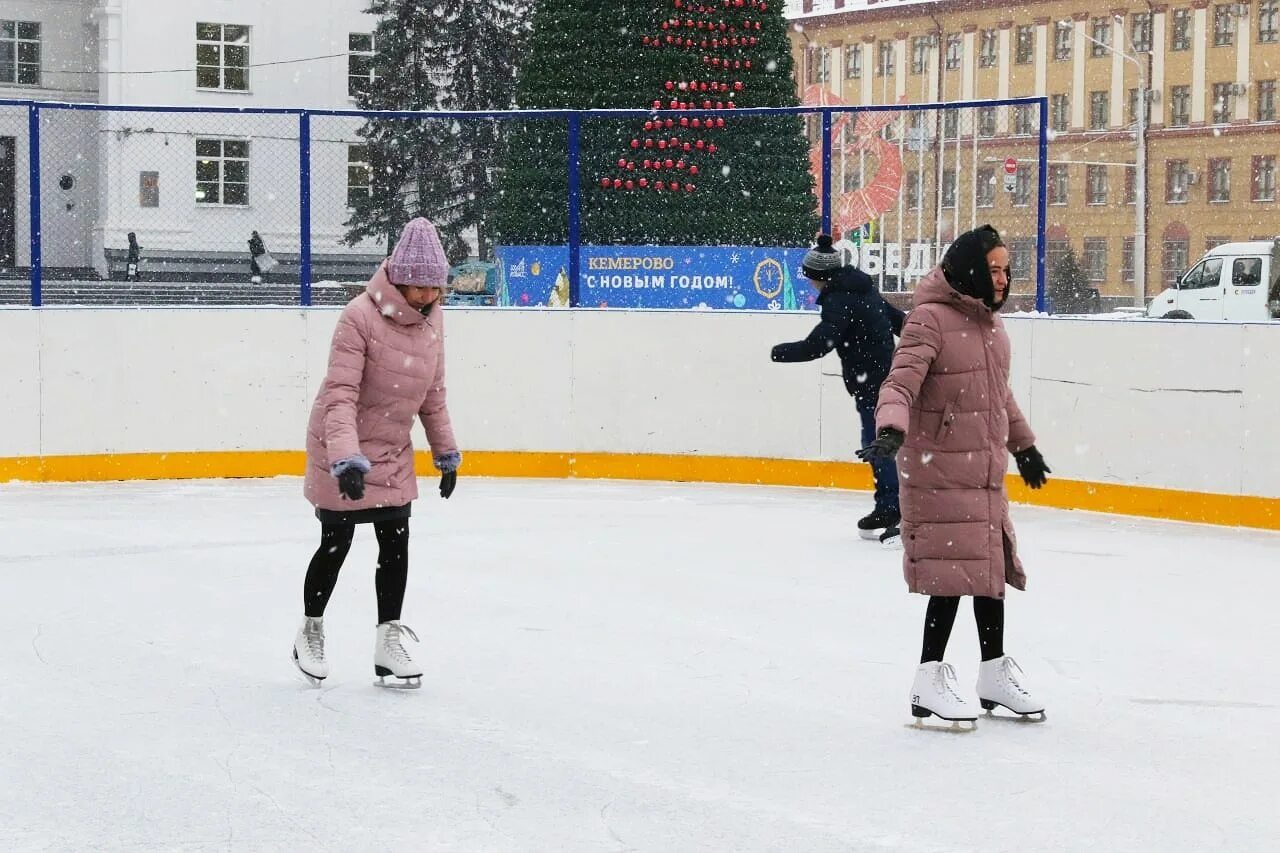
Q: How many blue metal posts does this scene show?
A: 5